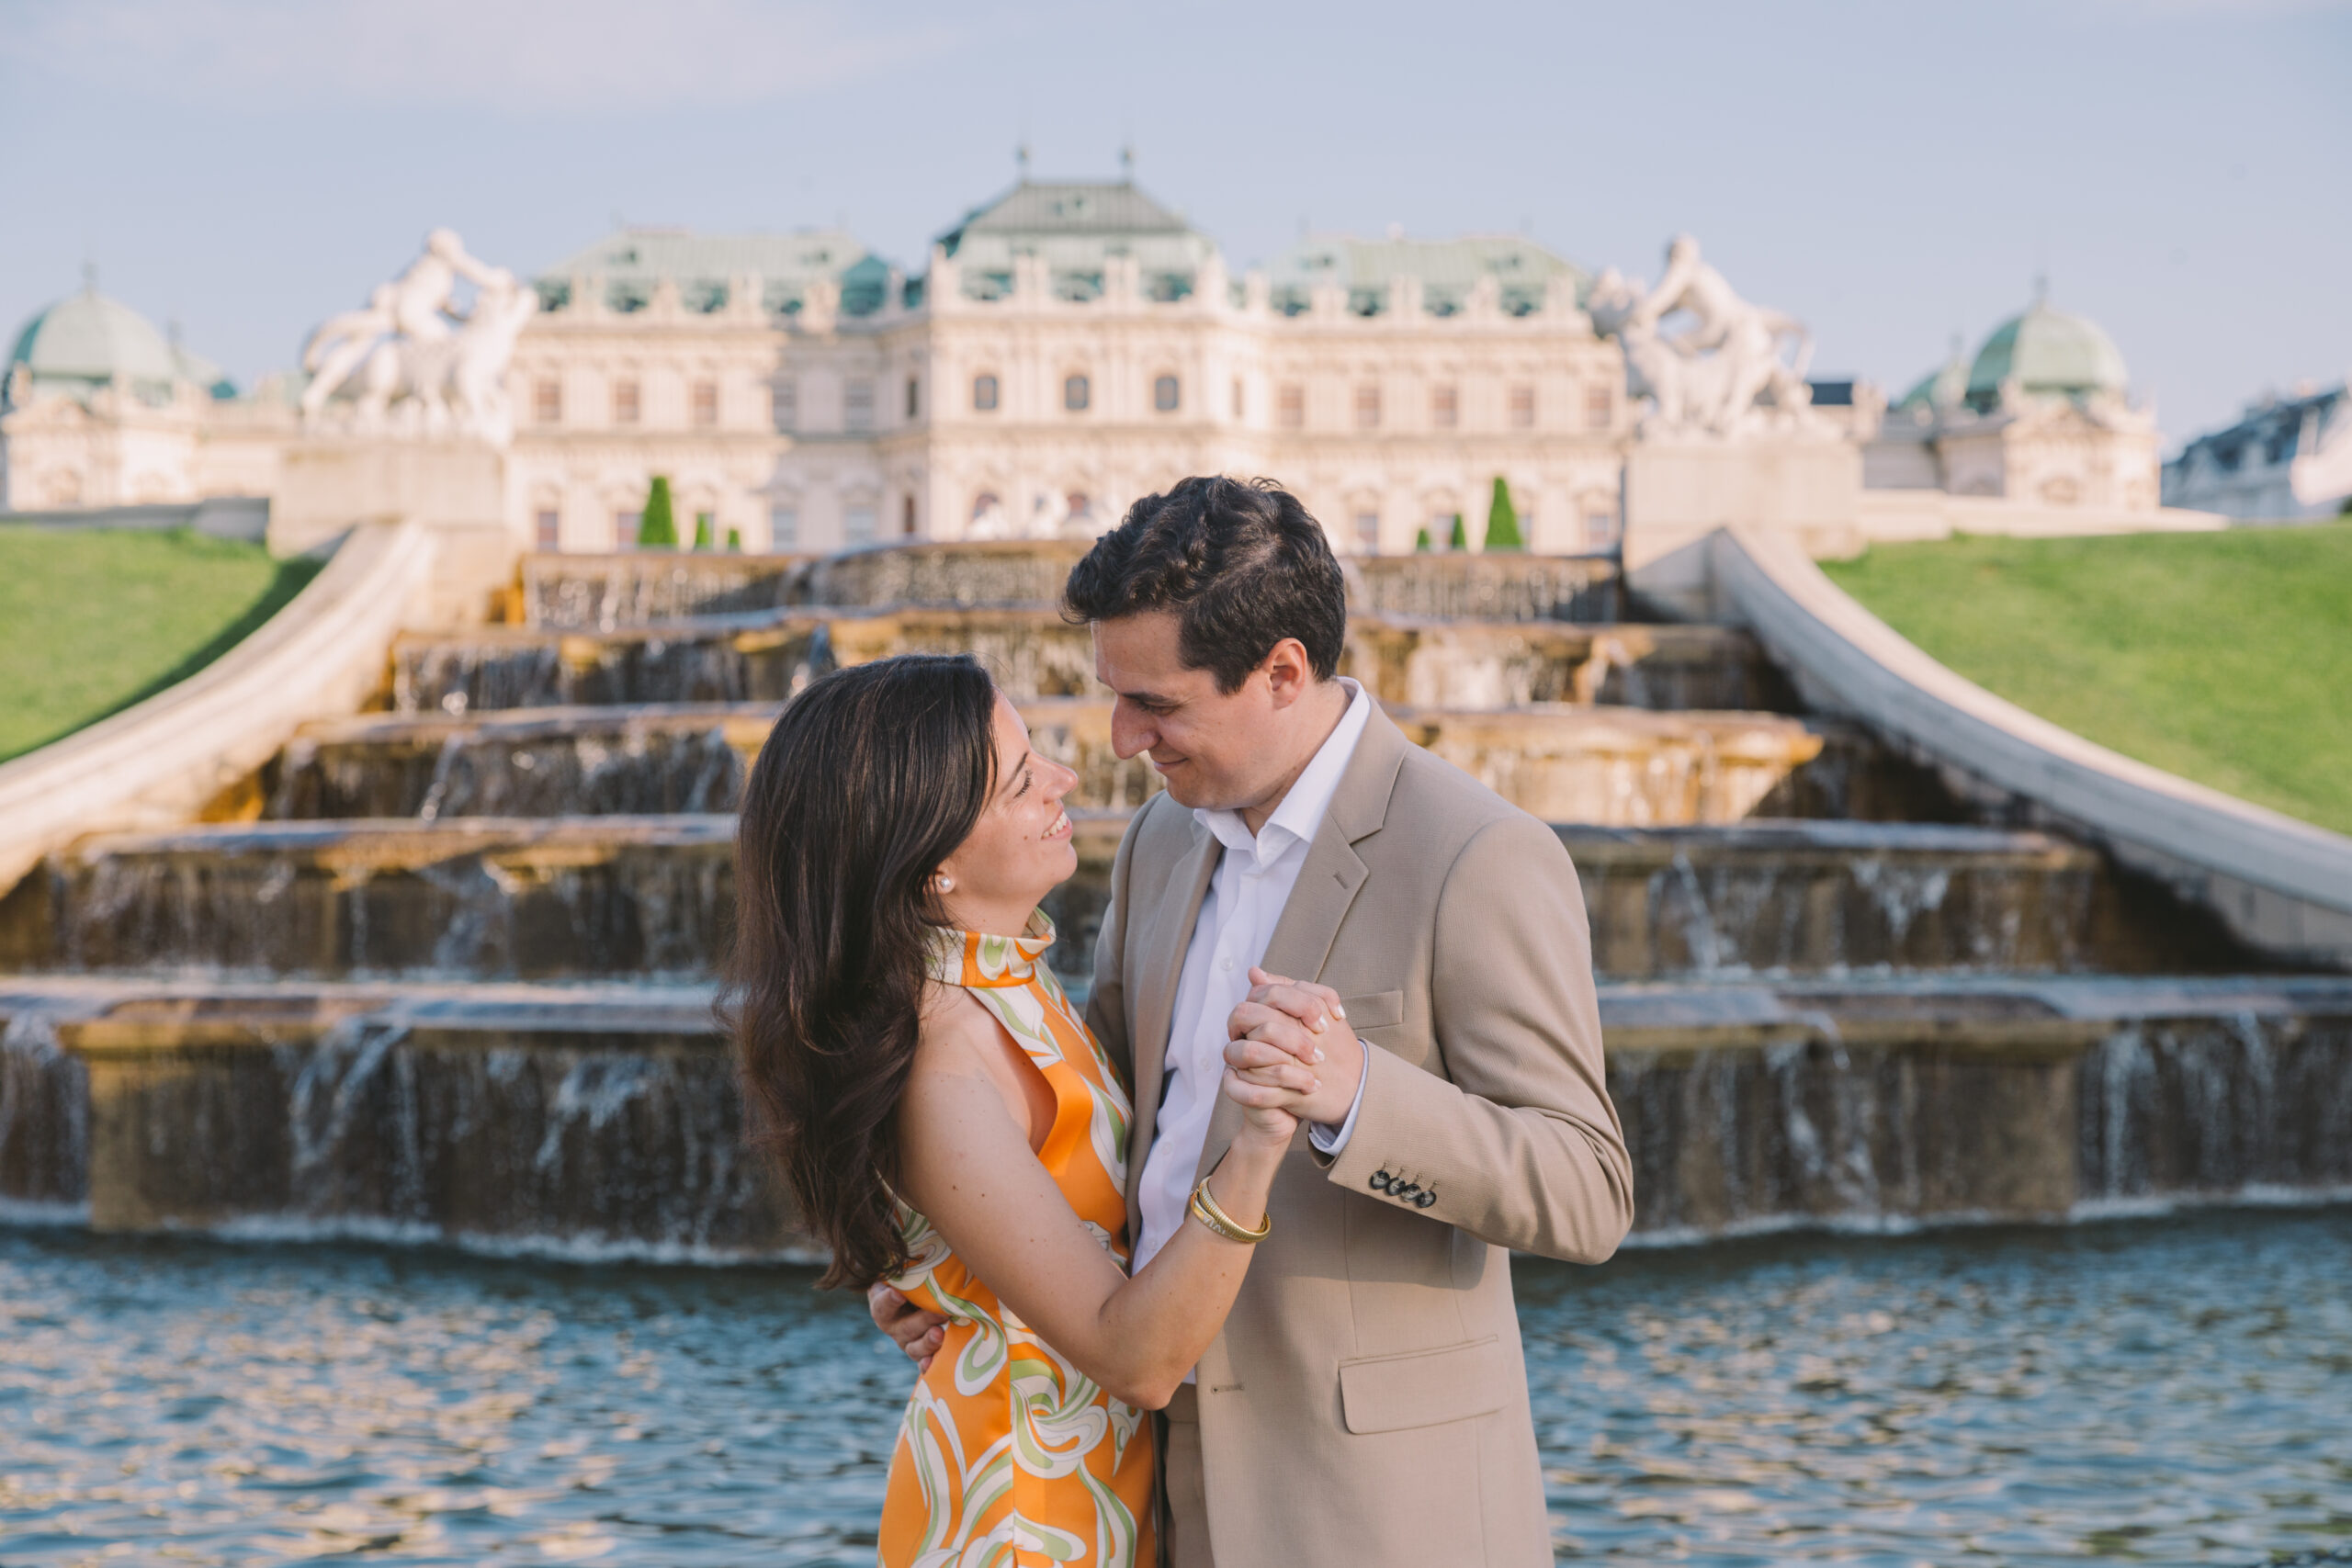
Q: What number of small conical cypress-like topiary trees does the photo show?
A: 6